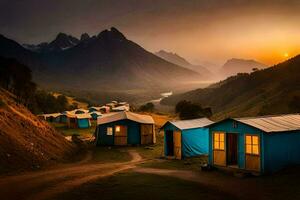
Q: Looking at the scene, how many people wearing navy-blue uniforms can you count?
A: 0